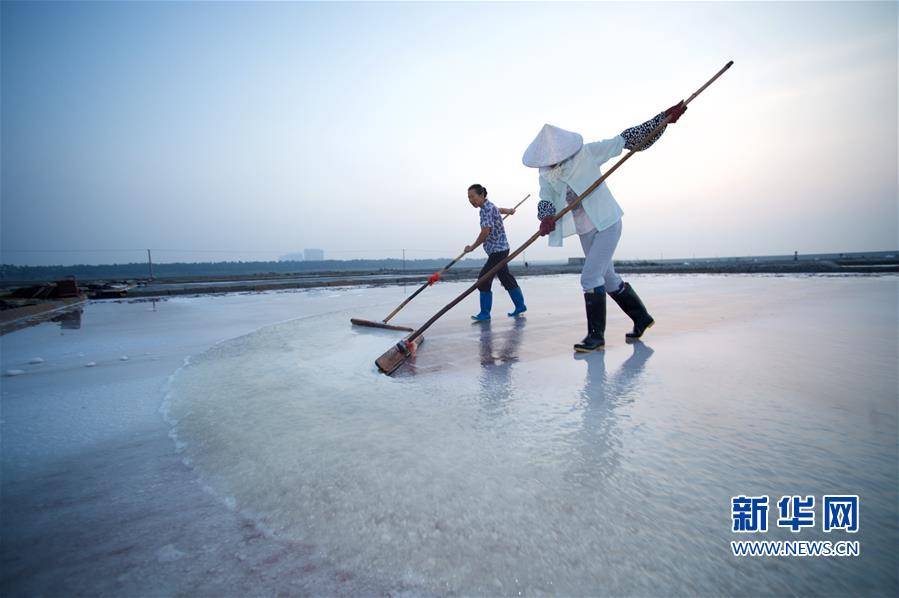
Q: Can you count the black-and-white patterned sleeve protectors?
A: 2